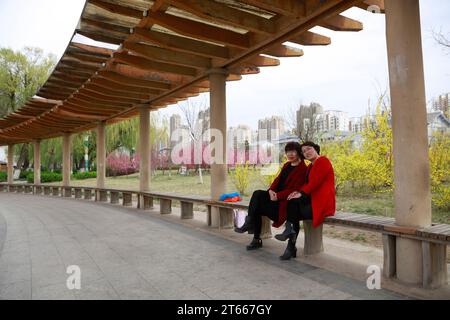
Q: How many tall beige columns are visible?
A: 7